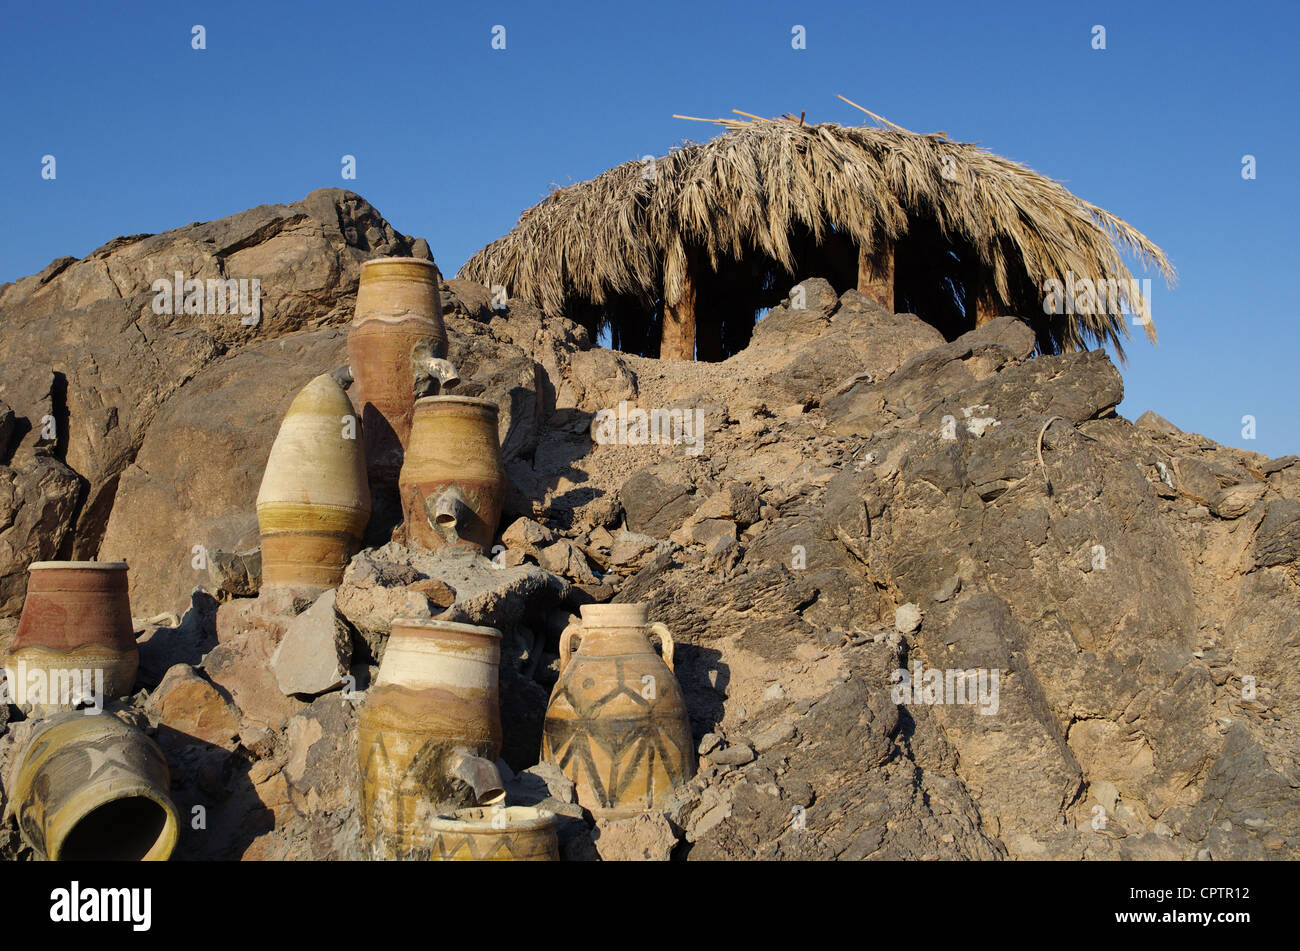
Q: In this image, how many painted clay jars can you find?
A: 8